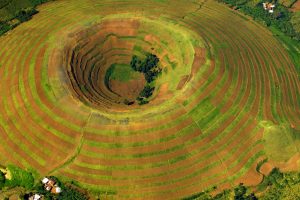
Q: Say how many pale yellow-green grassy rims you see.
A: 1